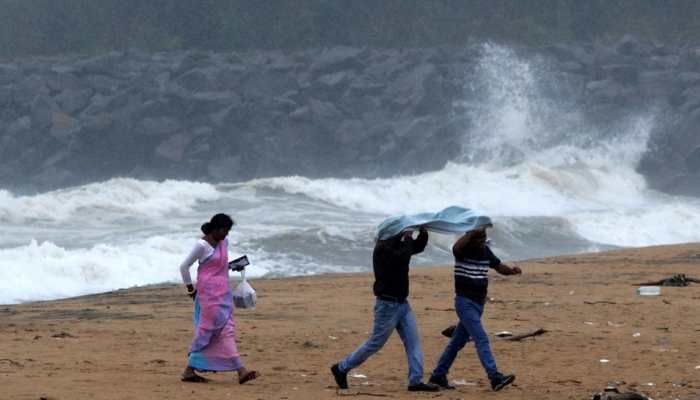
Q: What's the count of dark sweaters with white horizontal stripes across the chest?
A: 1